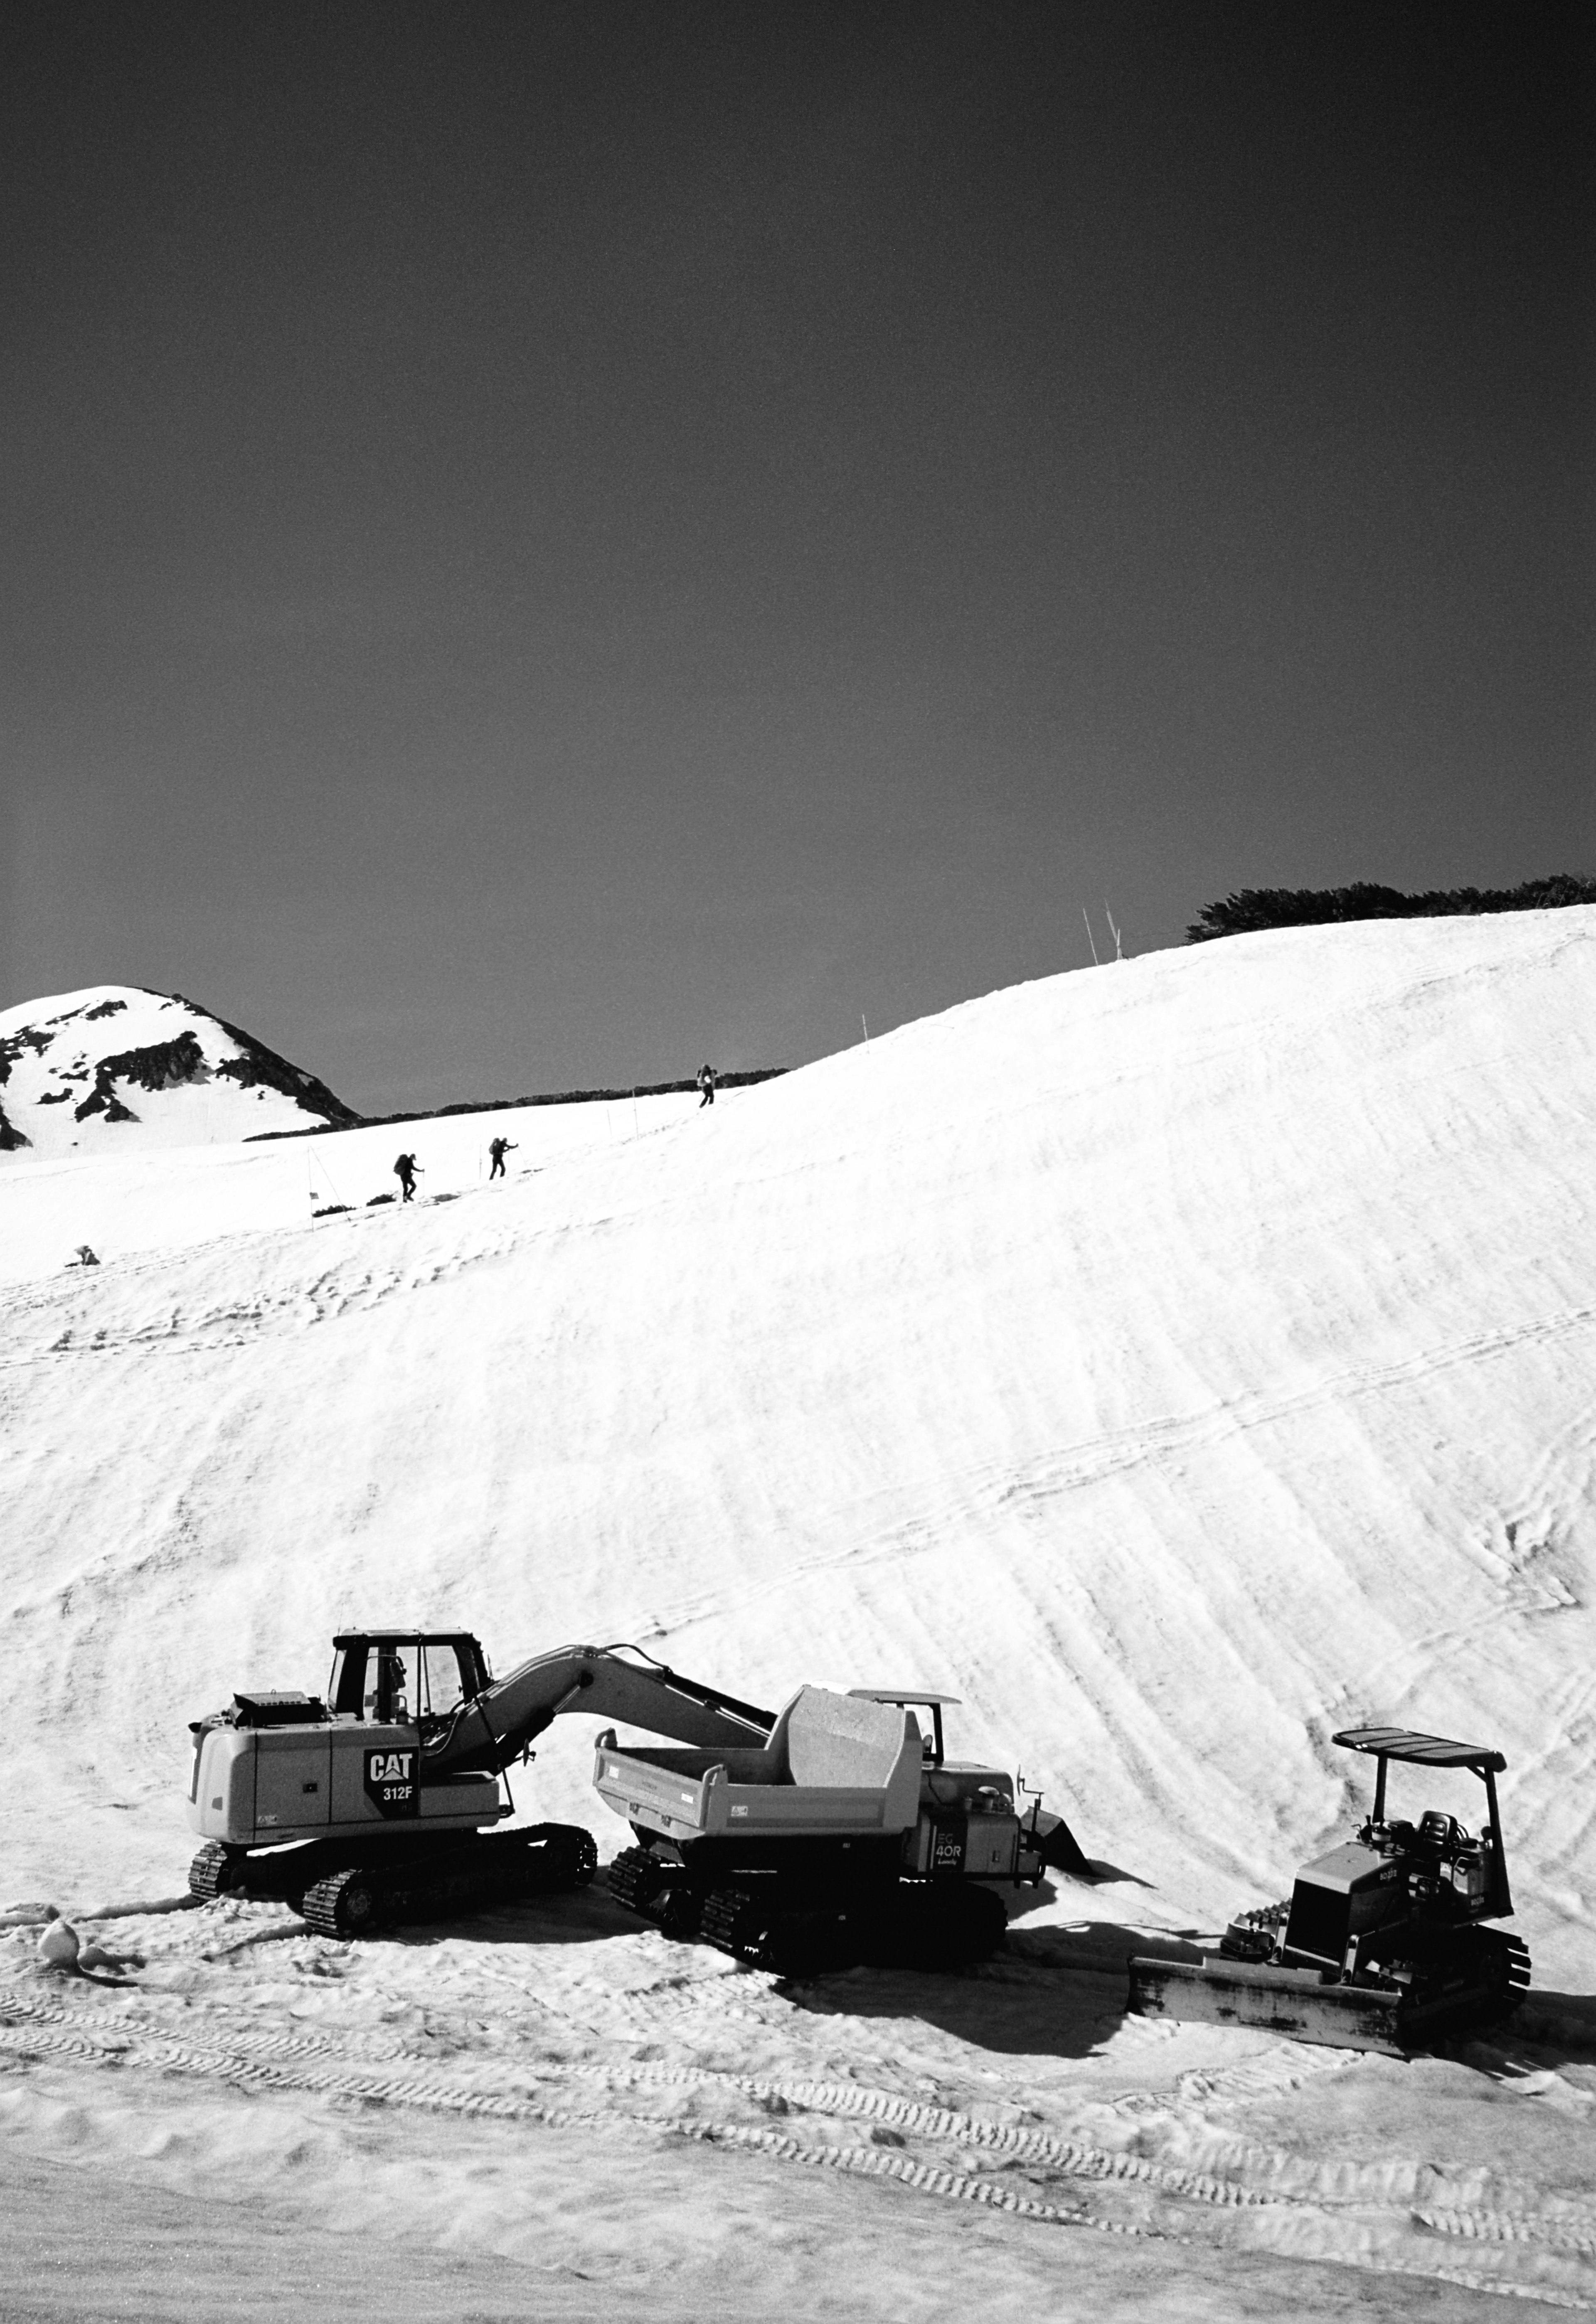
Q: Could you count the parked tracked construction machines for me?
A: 3